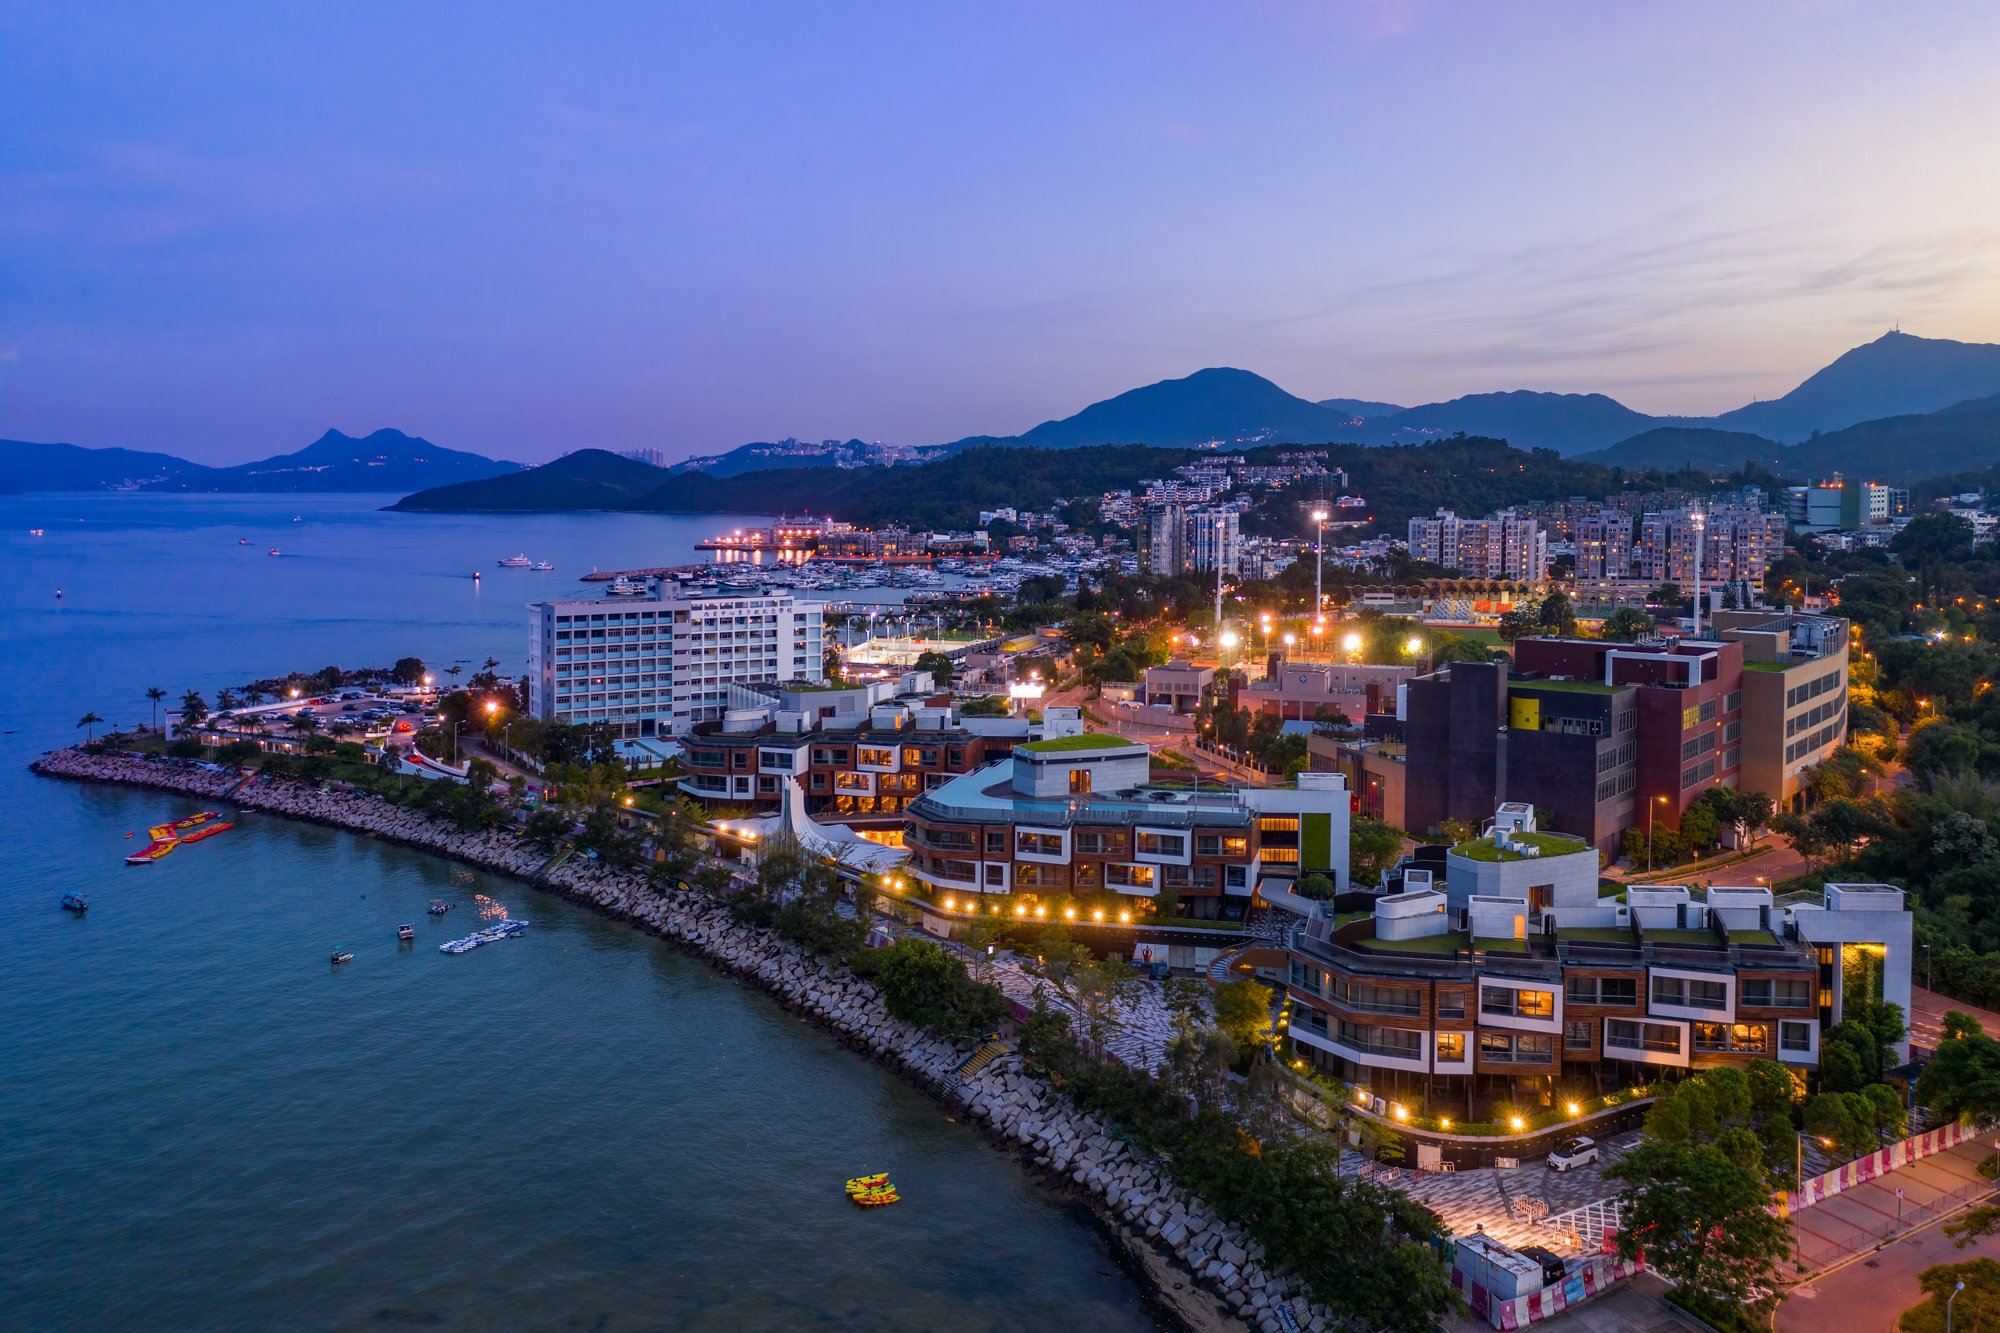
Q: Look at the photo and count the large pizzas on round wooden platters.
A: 0